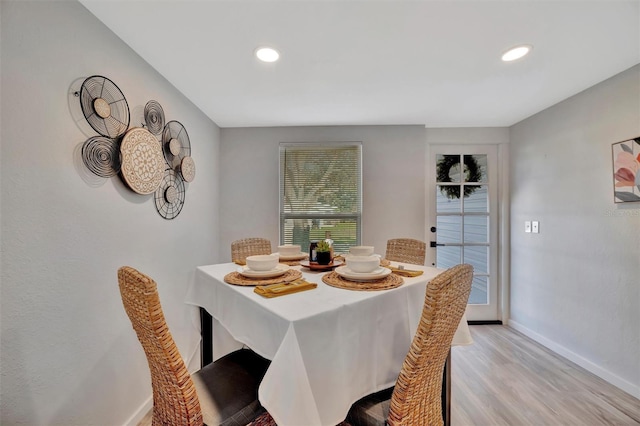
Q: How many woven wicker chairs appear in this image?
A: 4